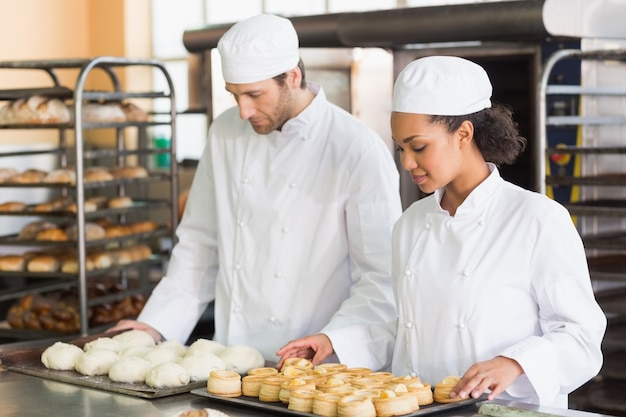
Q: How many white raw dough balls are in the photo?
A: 12